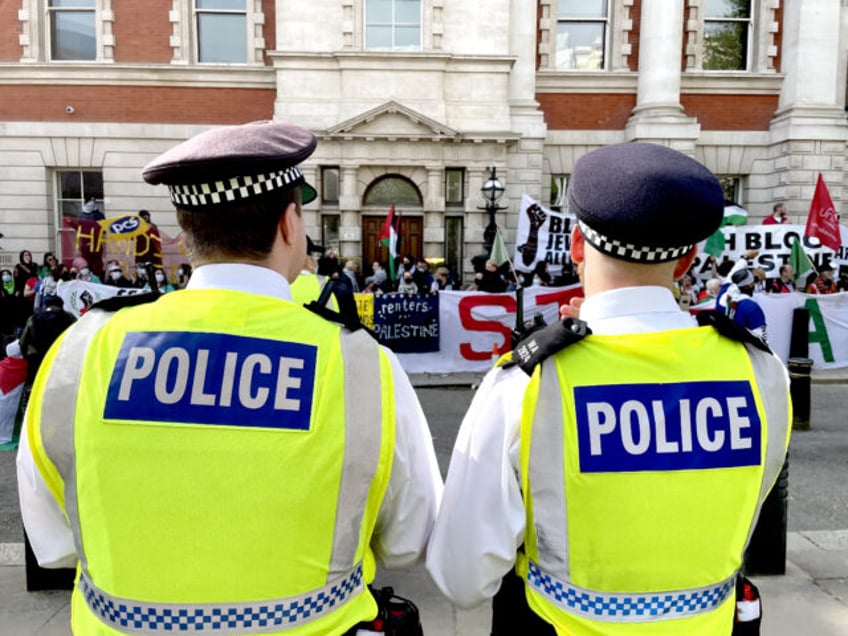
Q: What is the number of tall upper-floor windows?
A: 5